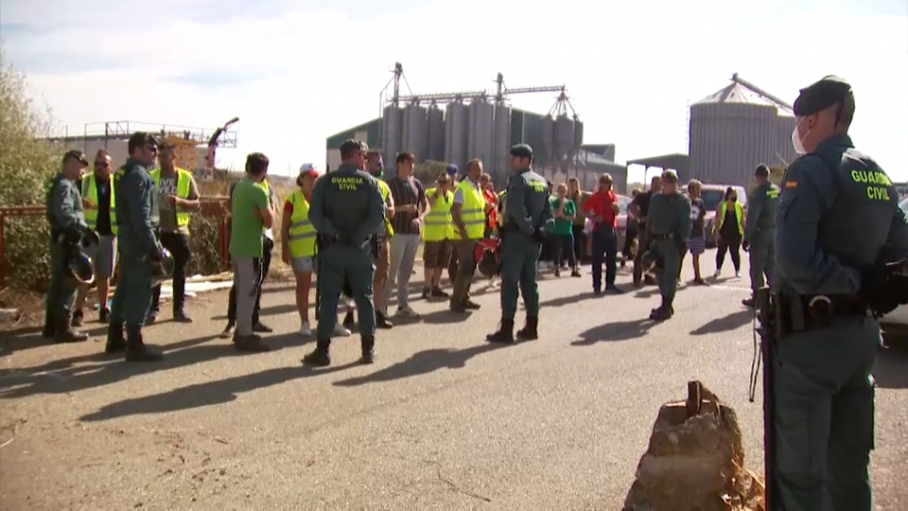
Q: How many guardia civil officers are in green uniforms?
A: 7